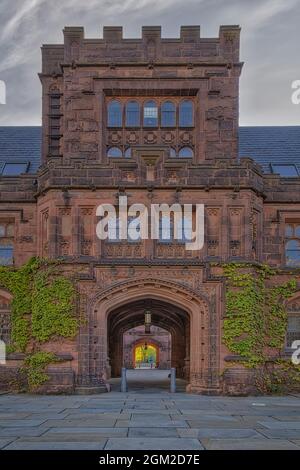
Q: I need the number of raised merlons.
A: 5